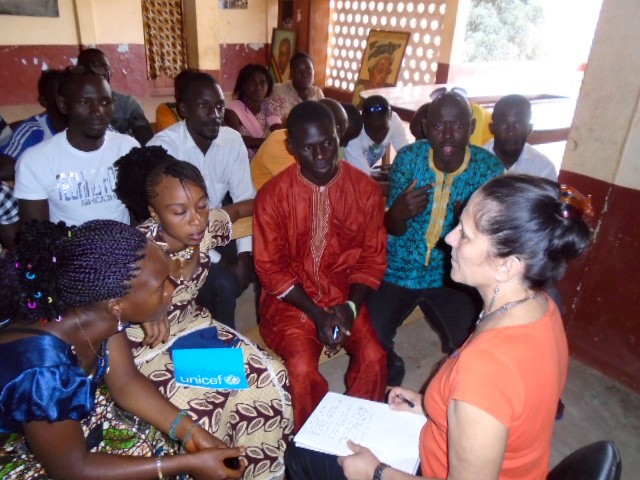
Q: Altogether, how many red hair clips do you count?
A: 1